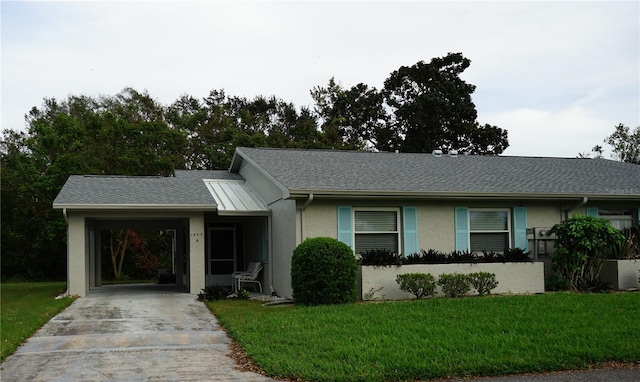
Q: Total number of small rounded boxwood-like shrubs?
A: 3